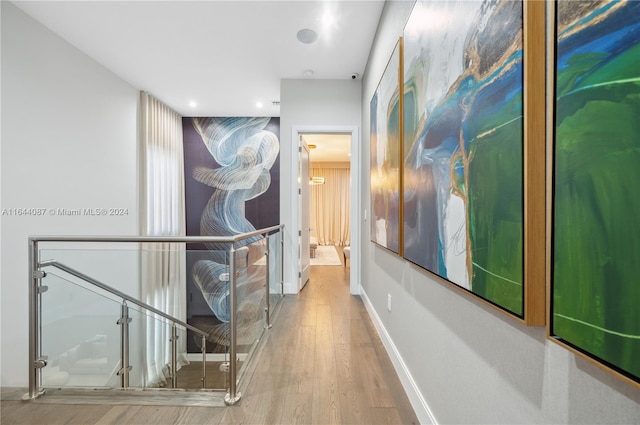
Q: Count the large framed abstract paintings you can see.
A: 3